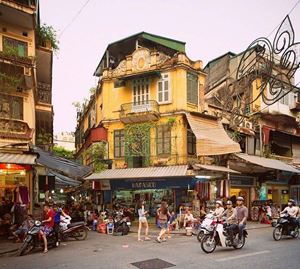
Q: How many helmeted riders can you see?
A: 4